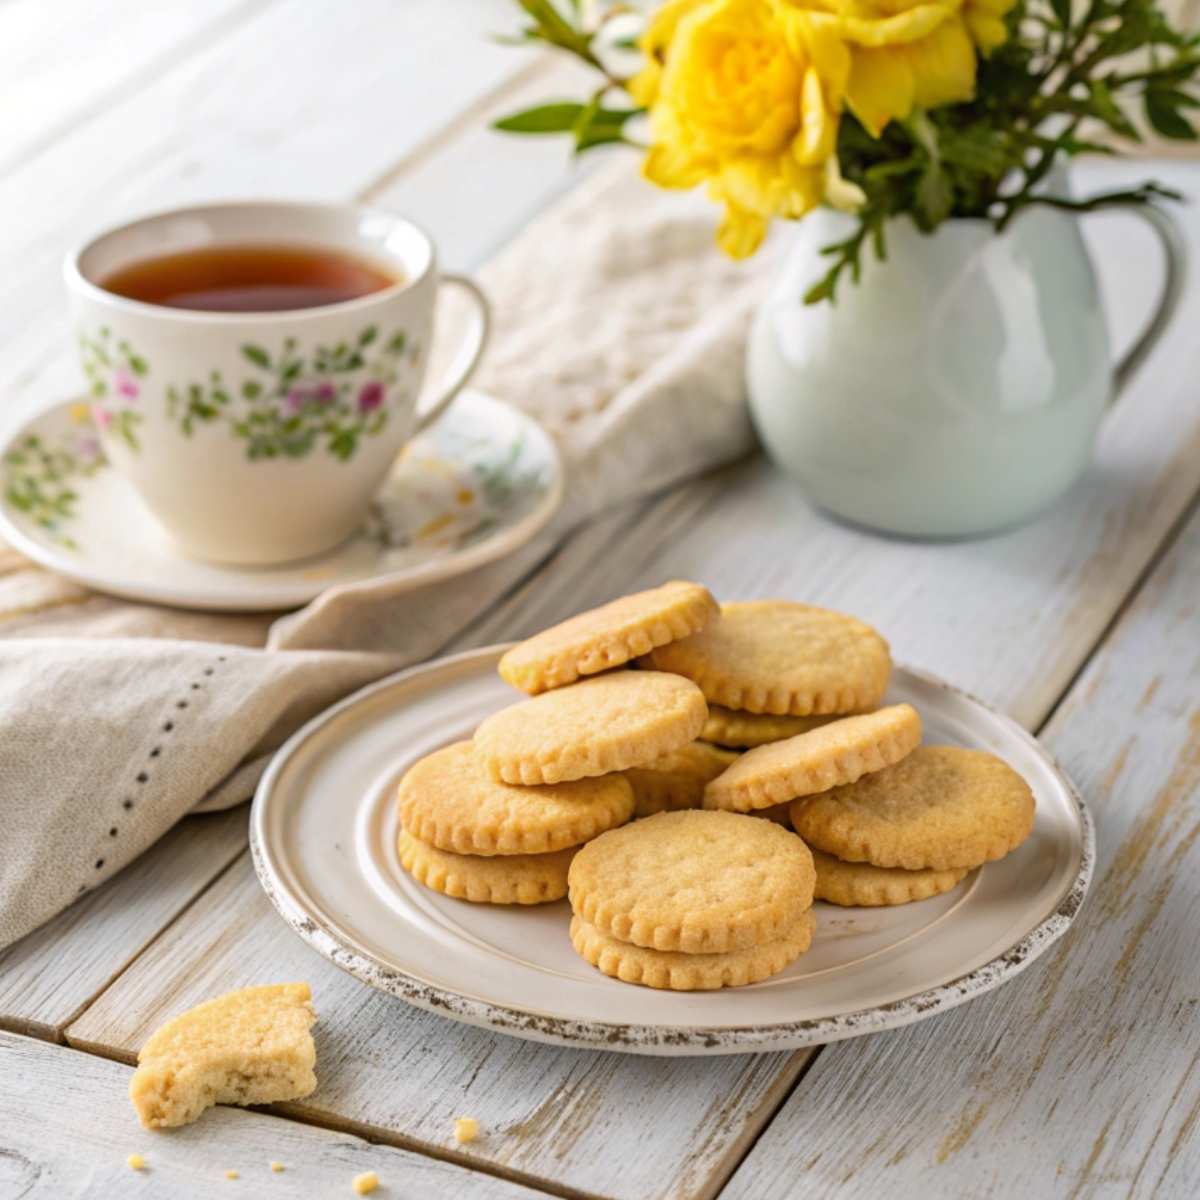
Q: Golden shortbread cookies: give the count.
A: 13